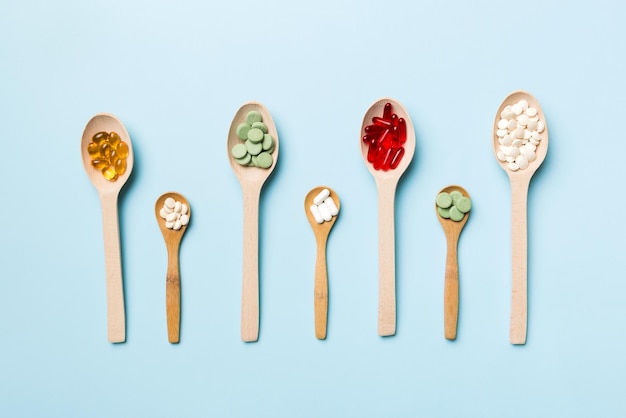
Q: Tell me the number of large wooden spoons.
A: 4